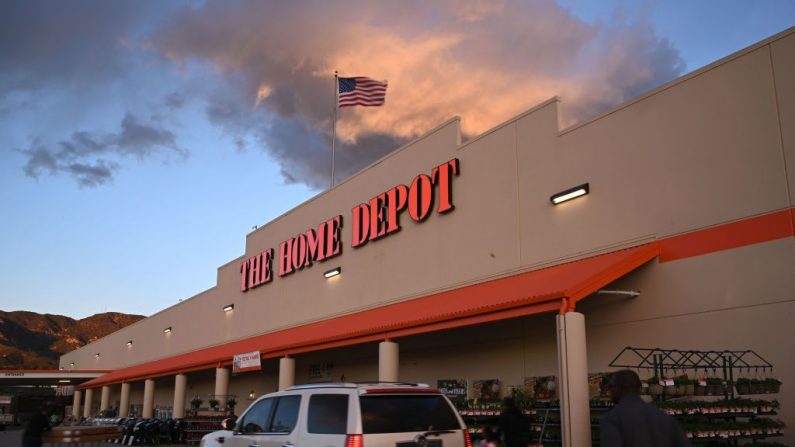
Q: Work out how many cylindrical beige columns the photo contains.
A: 10